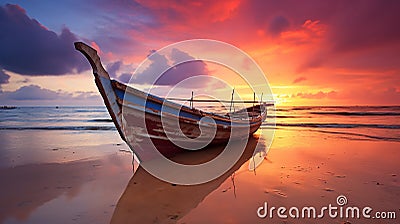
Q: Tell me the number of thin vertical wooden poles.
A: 4